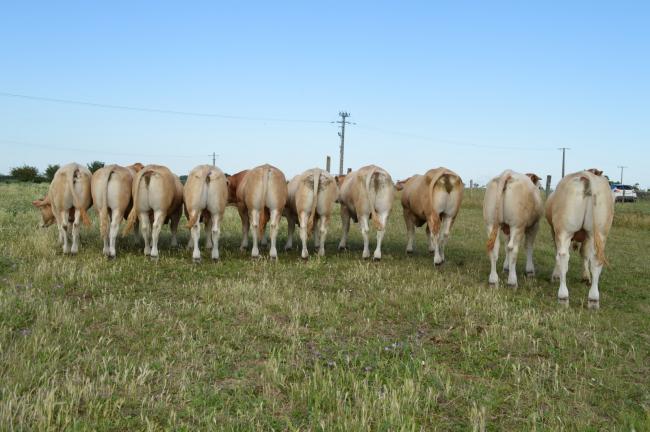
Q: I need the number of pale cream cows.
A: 10